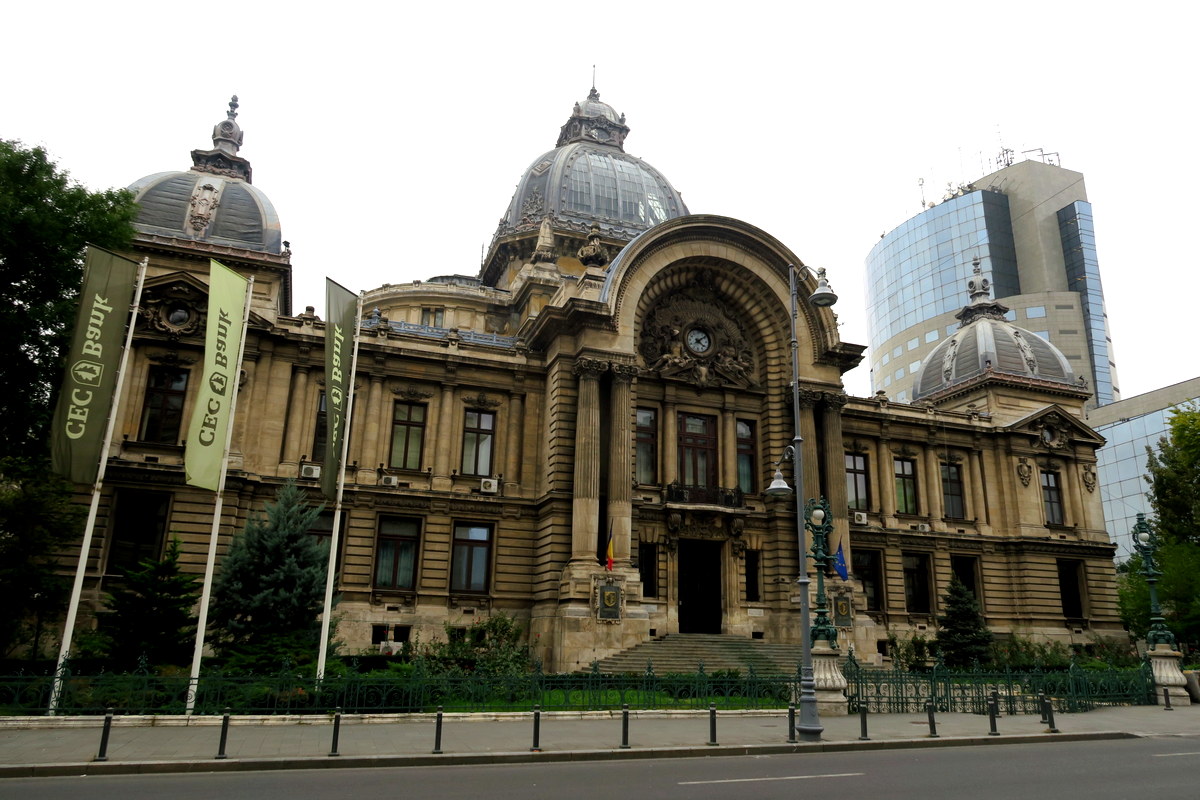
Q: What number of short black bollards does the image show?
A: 15